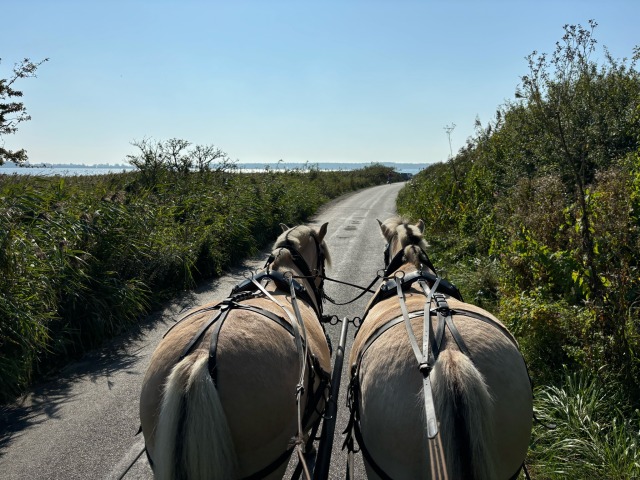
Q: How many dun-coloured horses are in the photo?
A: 2